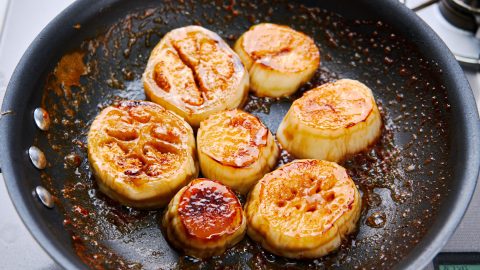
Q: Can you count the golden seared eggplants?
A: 7